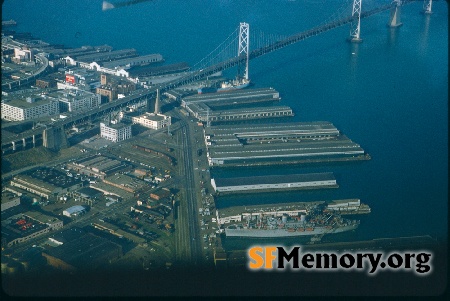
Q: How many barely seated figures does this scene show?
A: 0